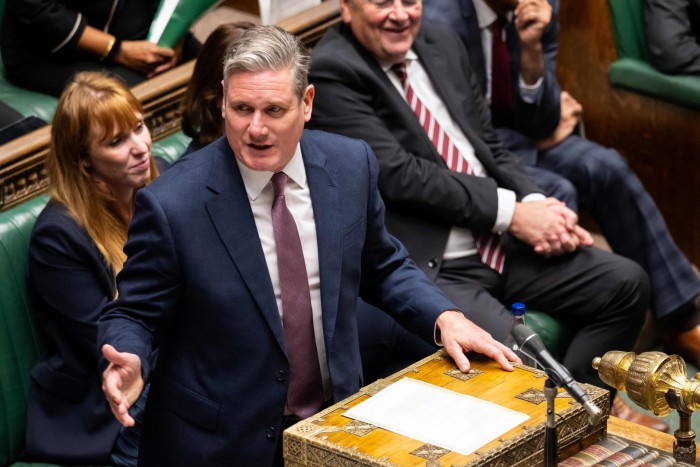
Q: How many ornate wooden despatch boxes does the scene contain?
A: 1